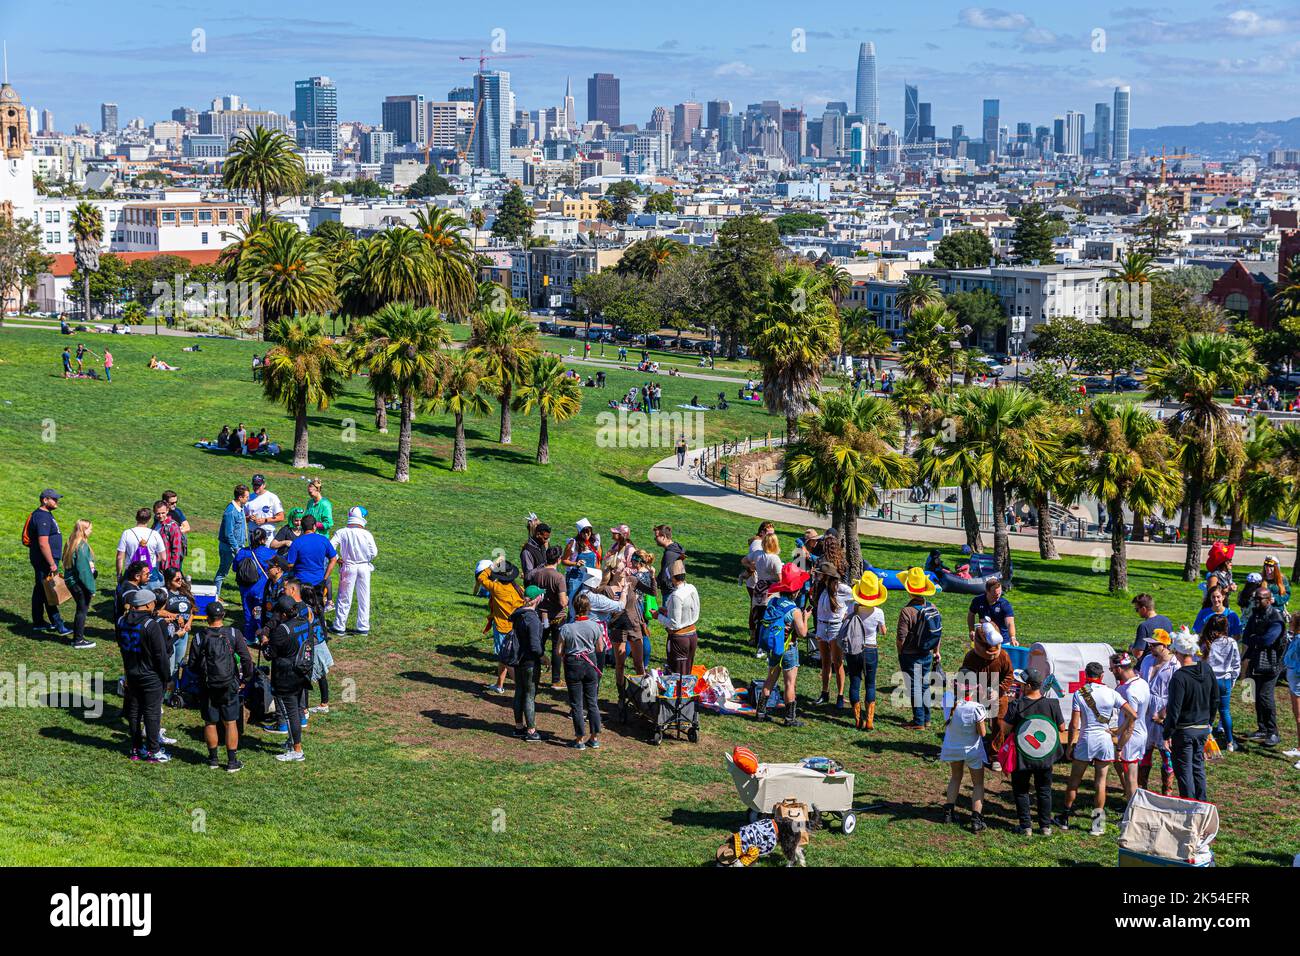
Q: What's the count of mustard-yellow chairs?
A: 0